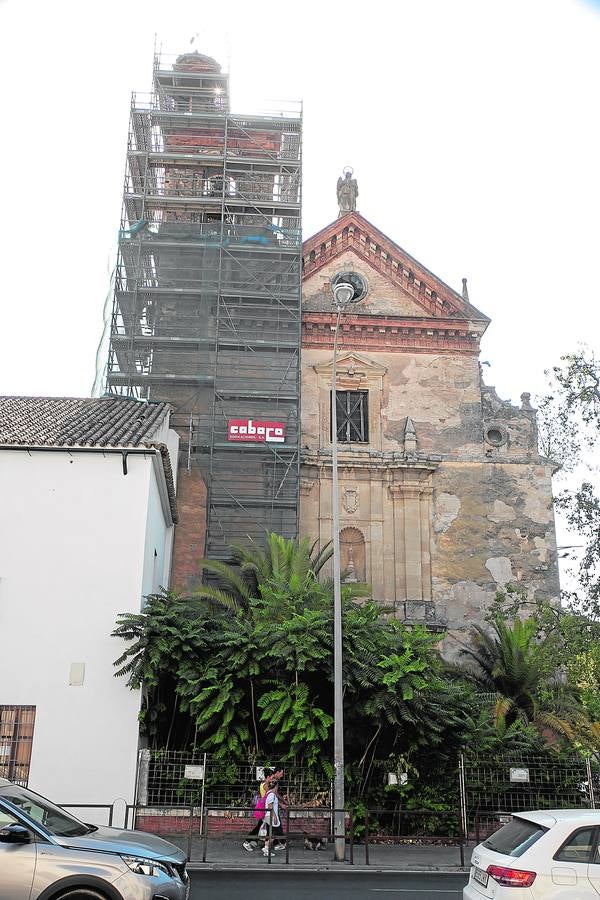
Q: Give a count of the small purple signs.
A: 0